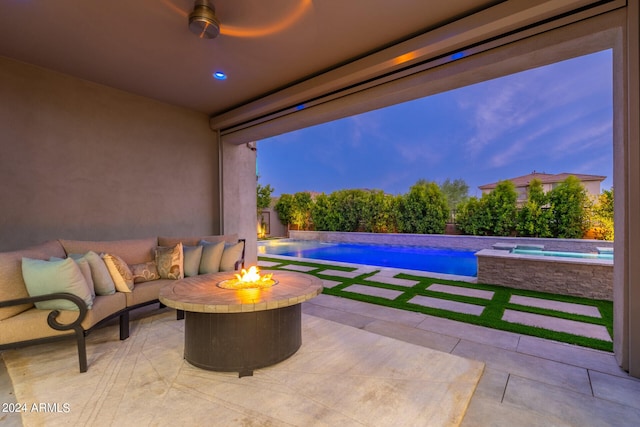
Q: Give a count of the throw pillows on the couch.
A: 9